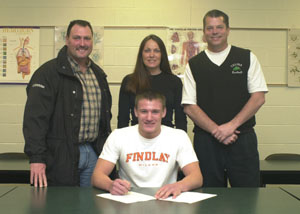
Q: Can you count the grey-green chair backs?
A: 2